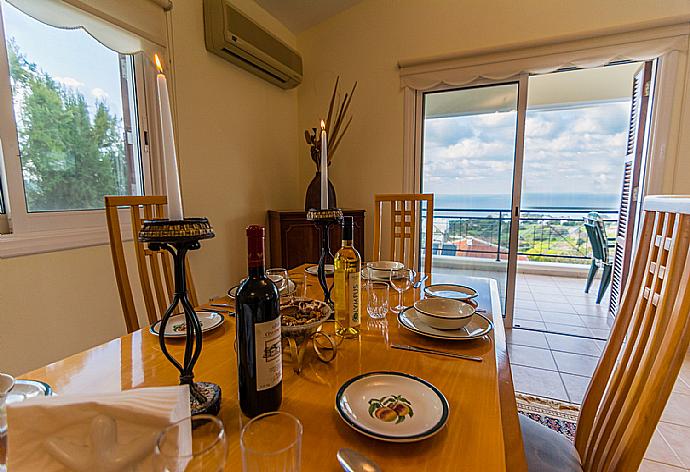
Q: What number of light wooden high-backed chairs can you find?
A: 3